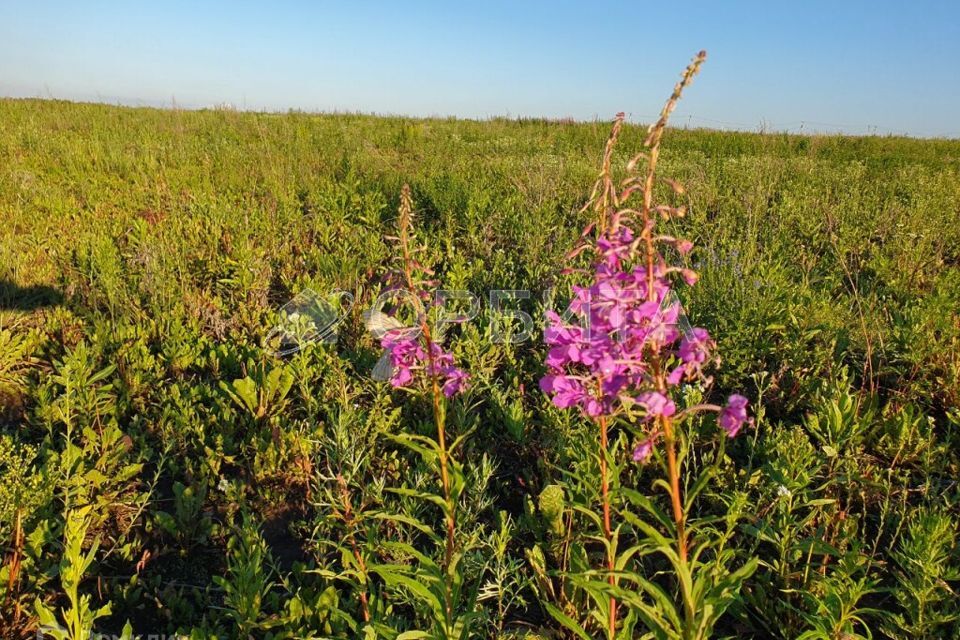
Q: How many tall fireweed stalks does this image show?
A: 3